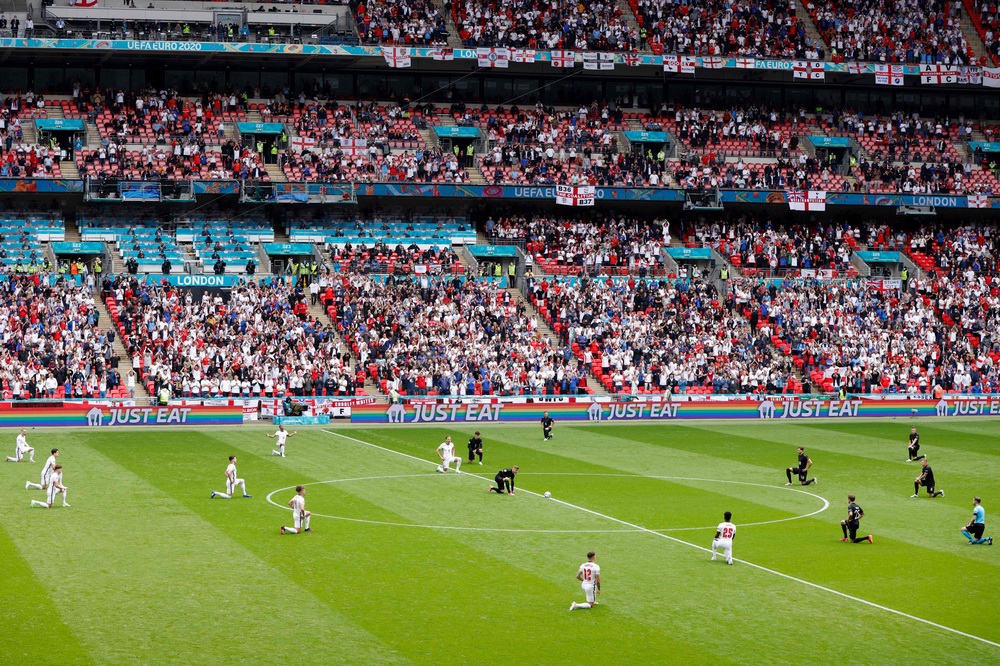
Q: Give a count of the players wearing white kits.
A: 9